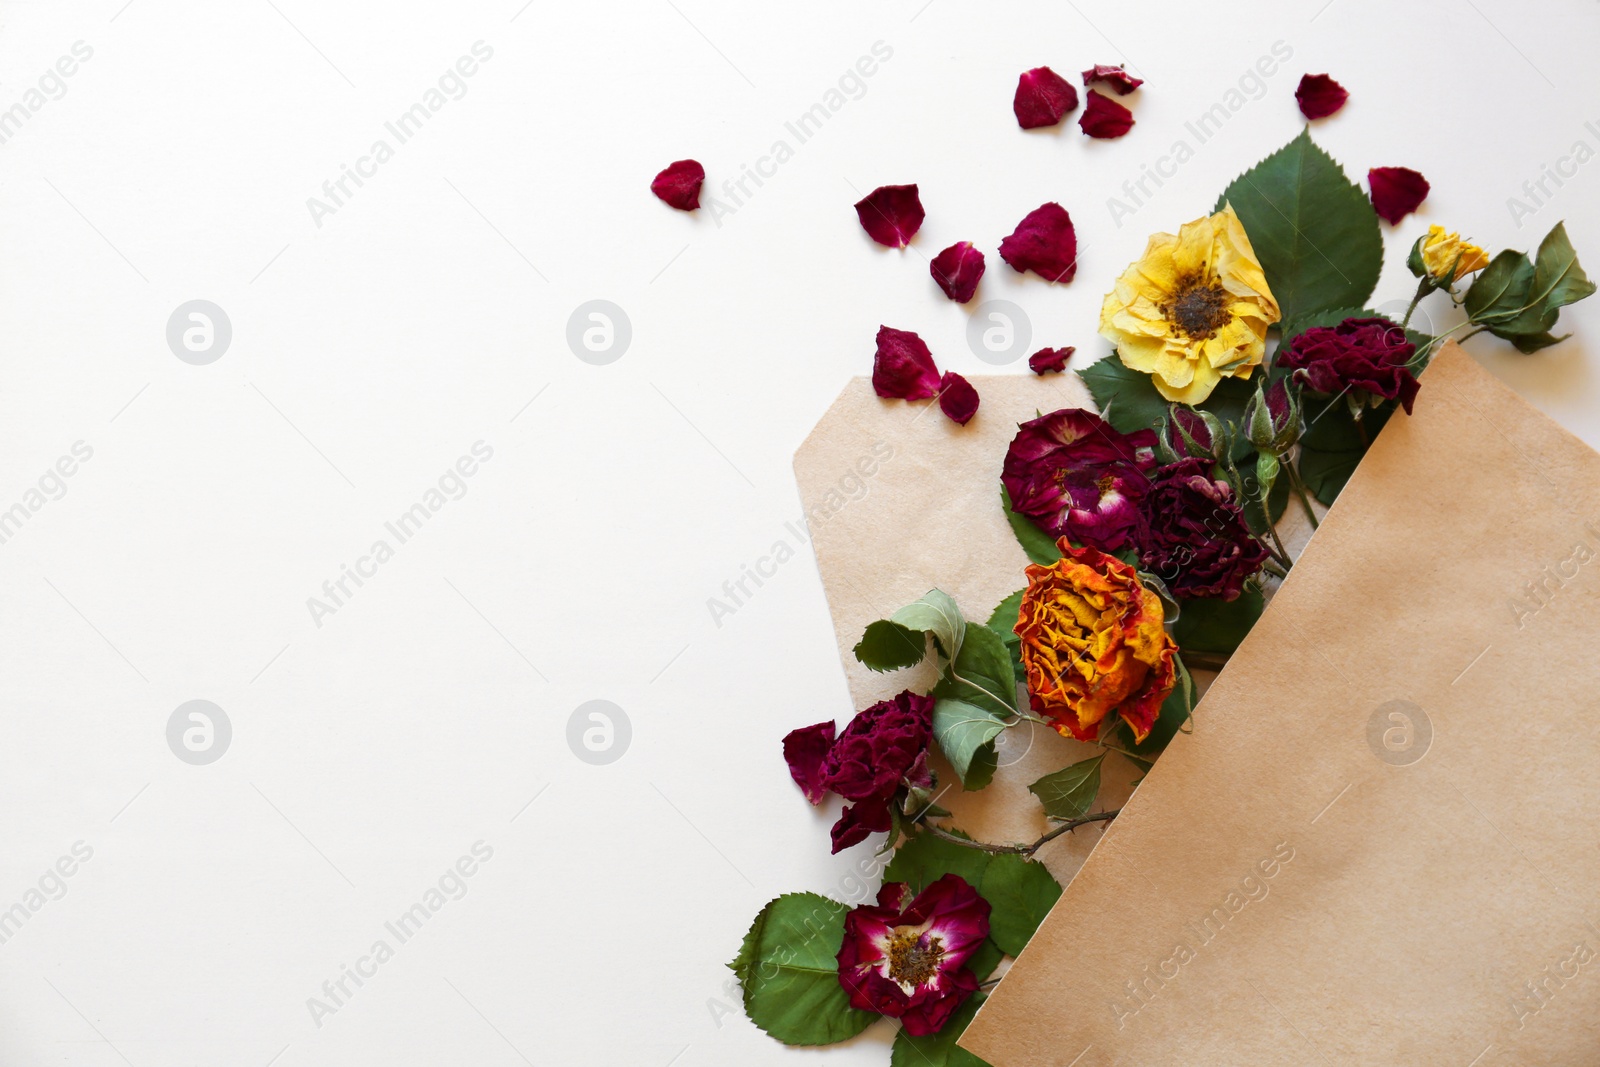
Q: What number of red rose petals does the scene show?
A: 12